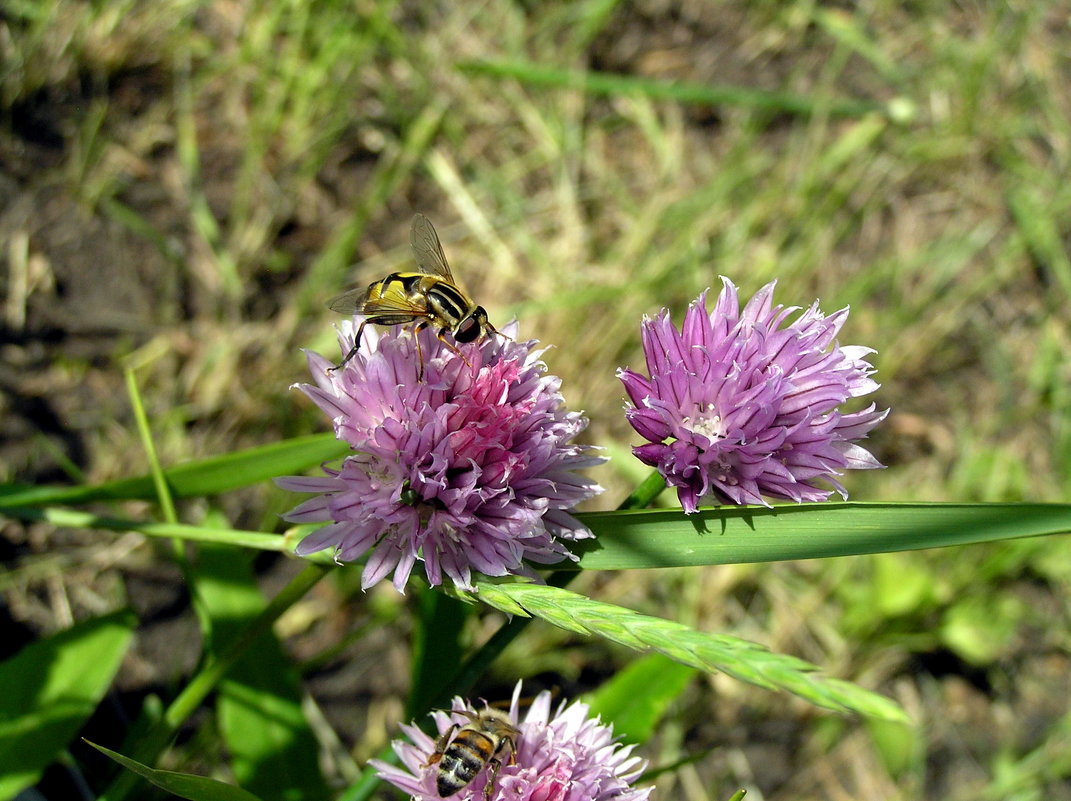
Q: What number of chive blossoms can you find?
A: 3